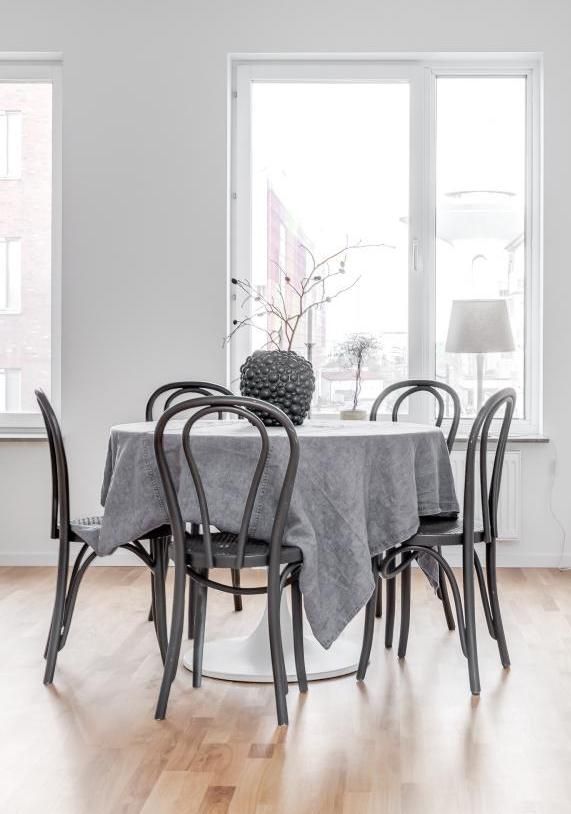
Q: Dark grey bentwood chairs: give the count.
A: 5